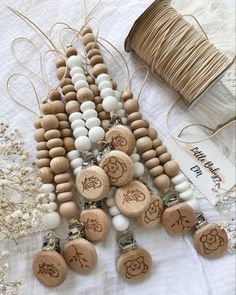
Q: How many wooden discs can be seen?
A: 11